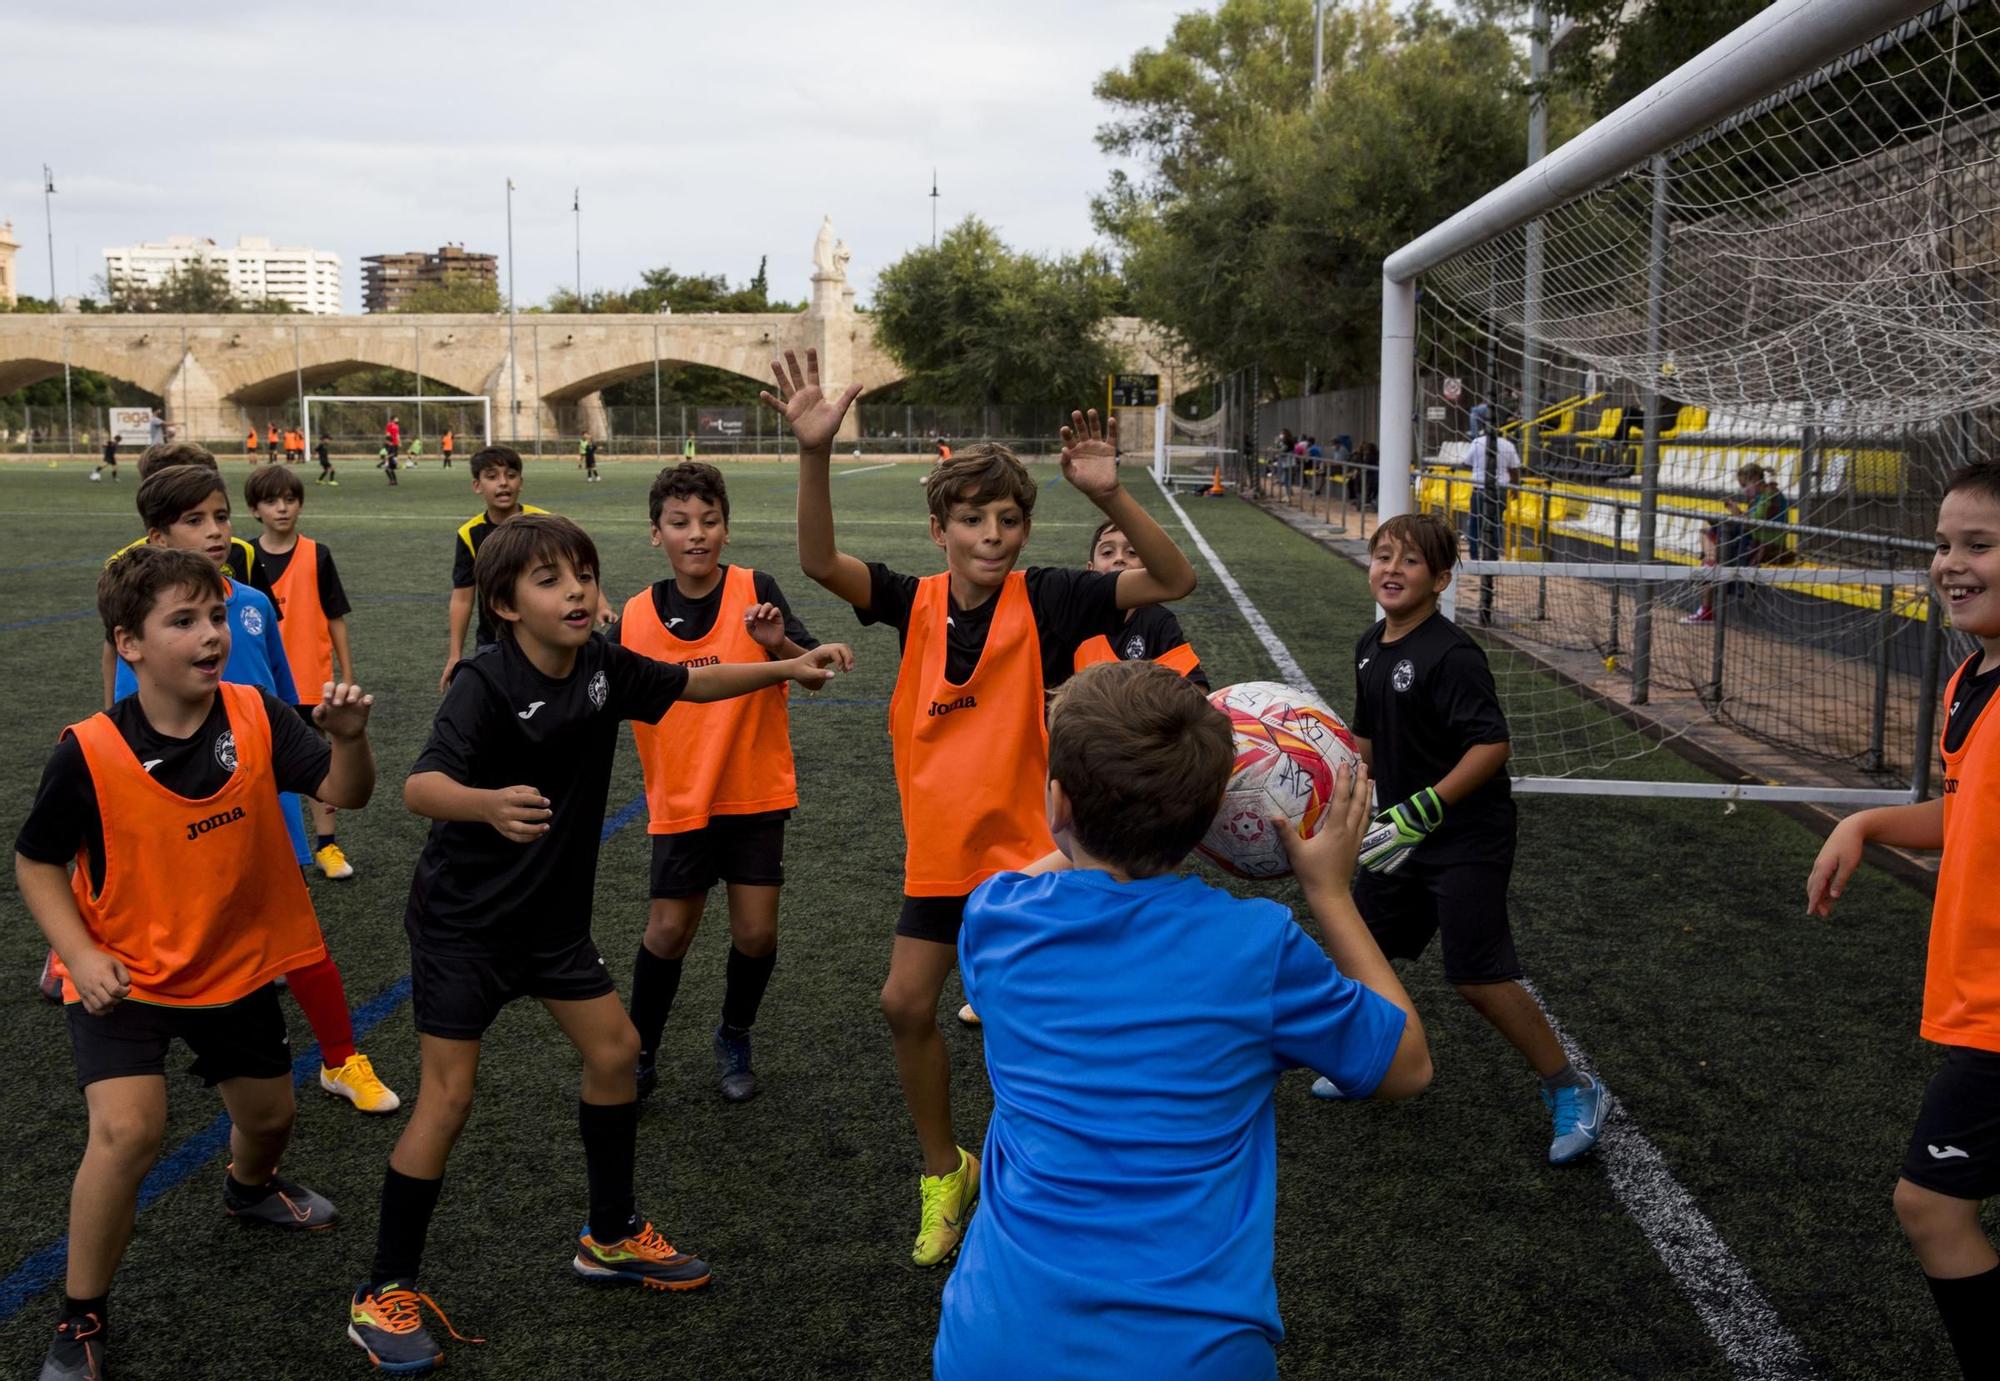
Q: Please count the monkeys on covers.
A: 0